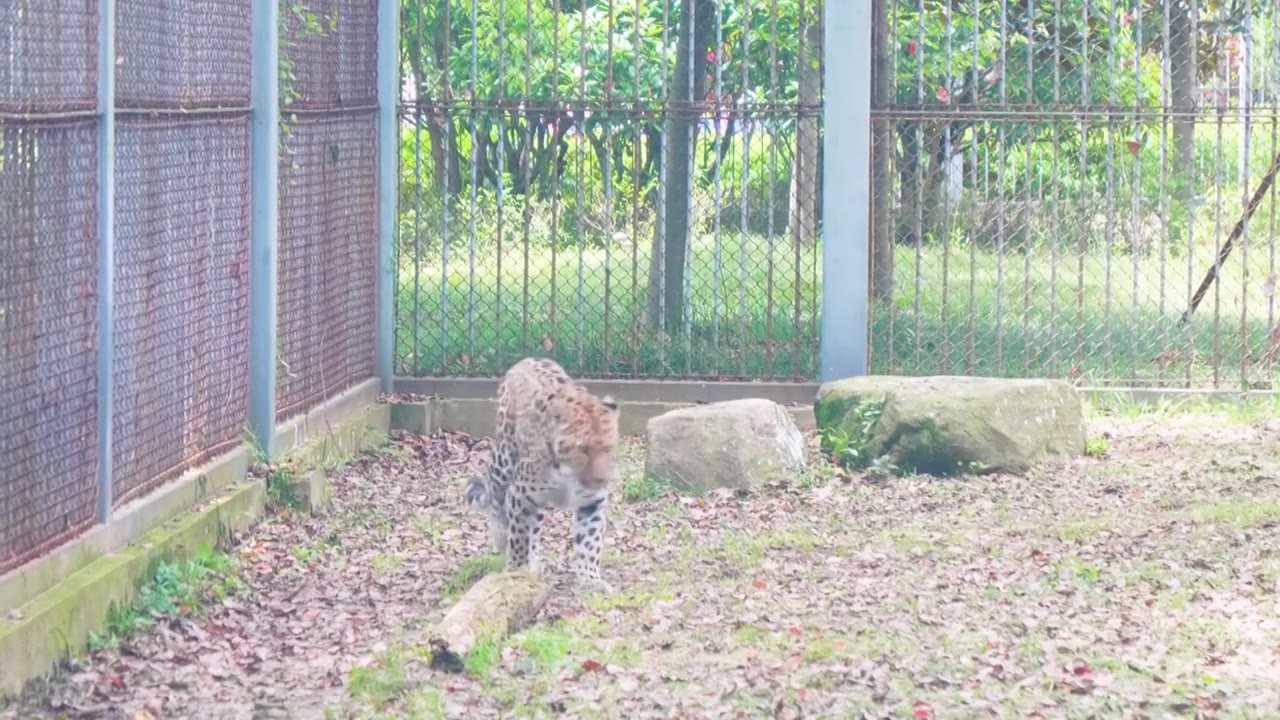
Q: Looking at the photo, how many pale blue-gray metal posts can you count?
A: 4